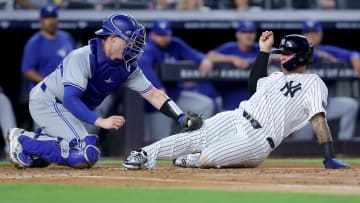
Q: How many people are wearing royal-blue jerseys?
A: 4